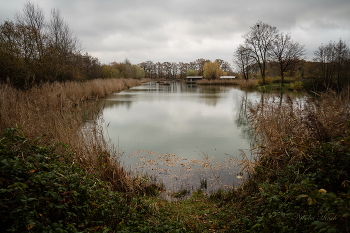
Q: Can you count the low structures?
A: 2